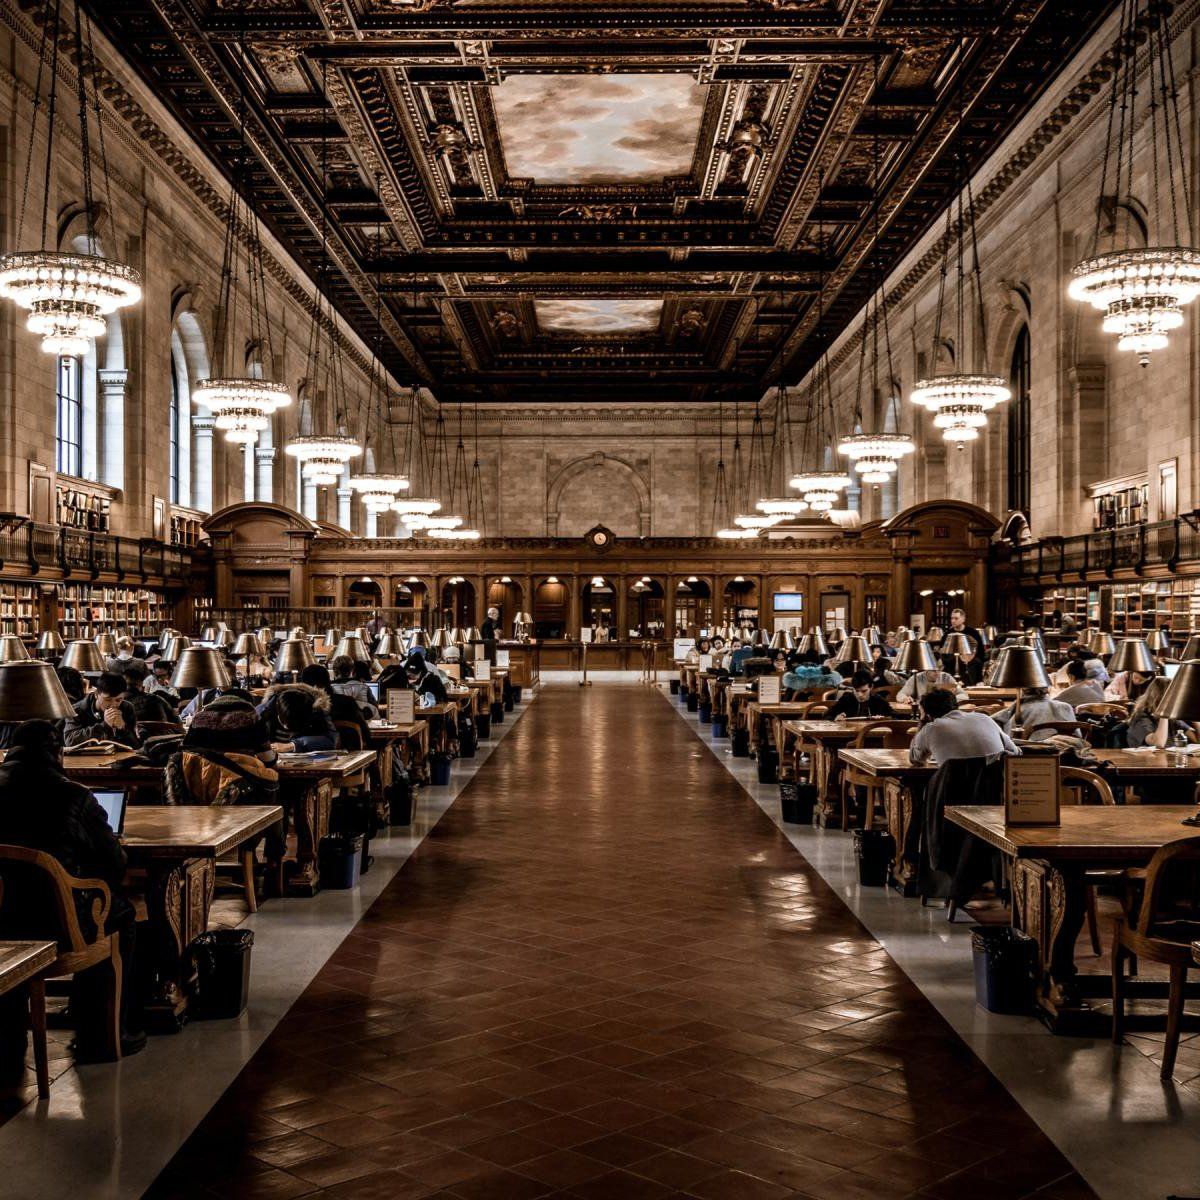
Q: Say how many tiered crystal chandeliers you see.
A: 14